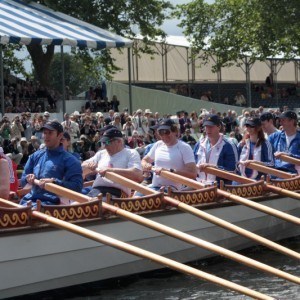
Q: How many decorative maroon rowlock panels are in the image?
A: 6